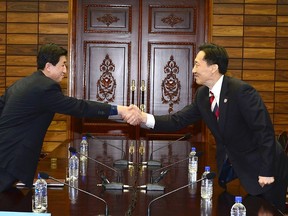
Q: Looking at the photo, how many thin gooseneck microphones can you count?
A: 6